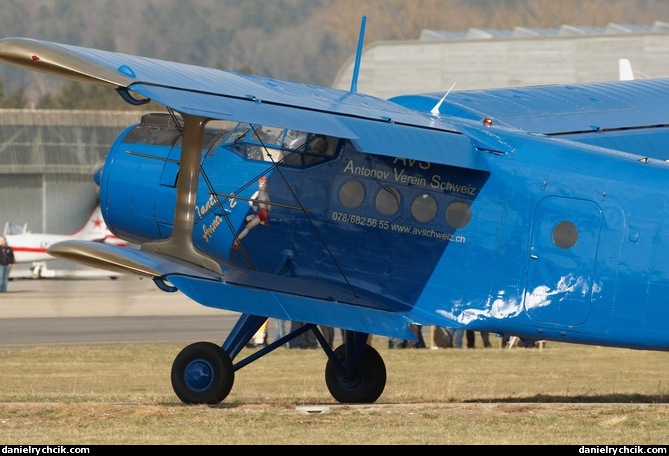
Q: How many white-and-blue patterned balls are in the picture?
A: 0